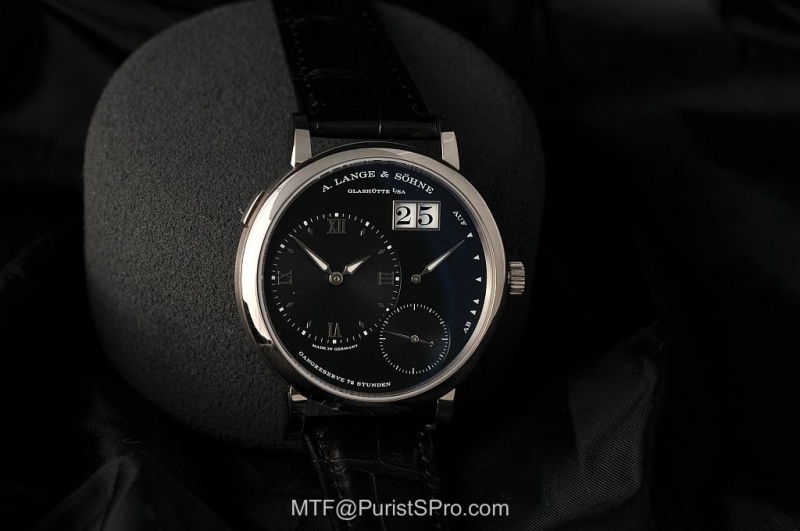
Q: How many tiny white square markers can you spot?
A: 12